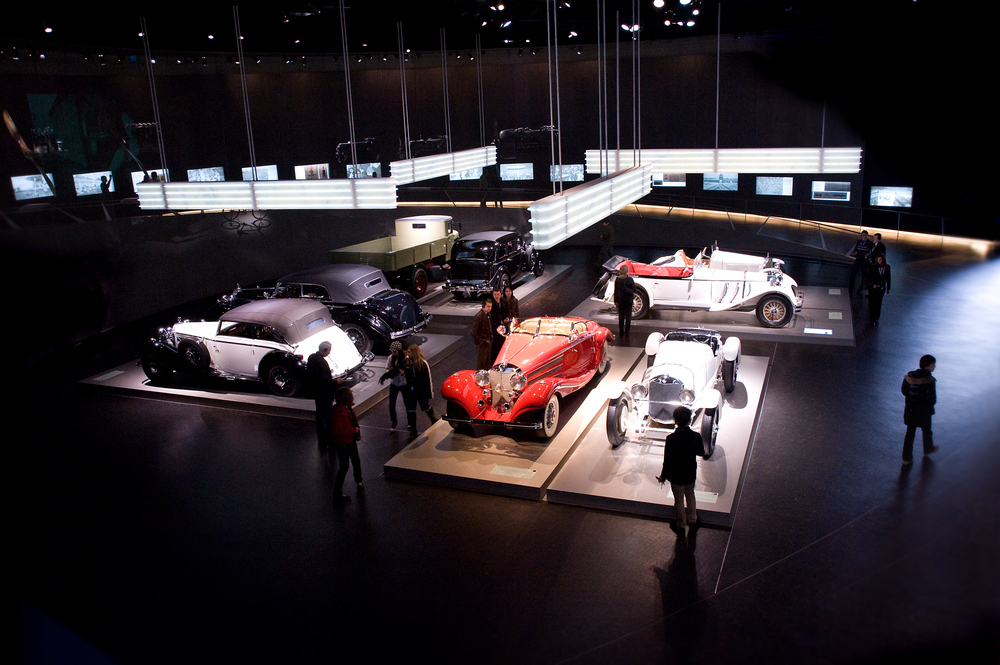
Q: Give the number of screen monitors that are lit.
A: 15